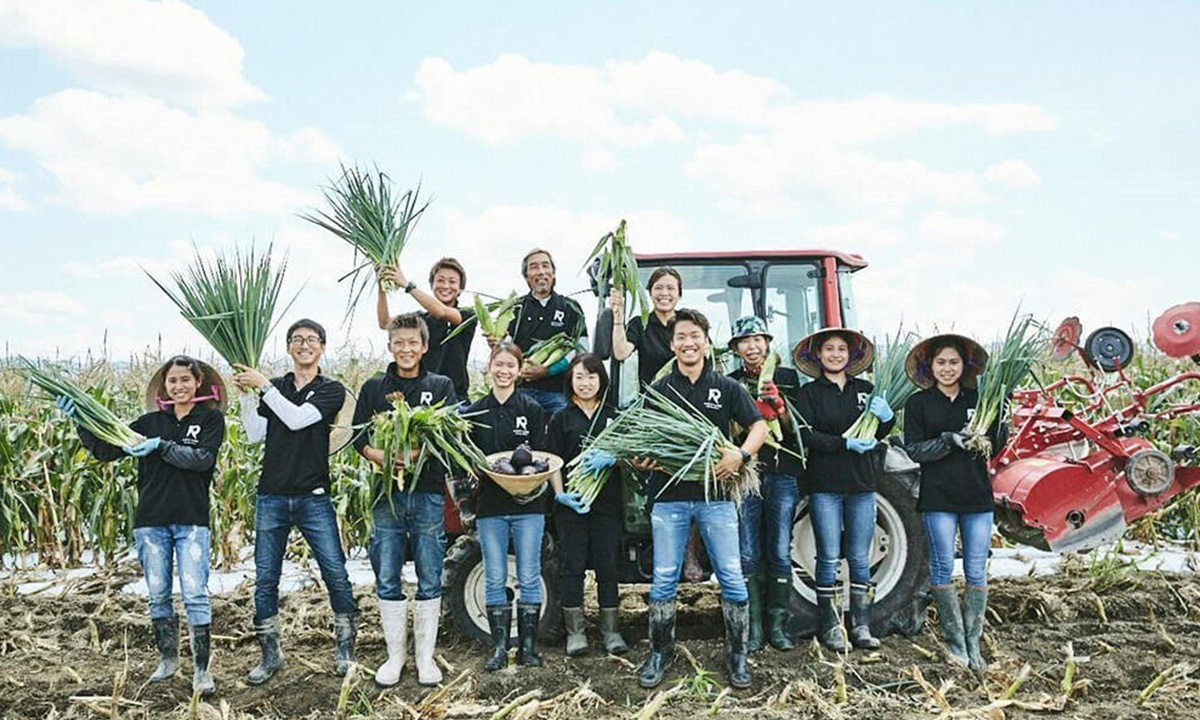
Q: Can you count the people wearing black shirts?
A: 12